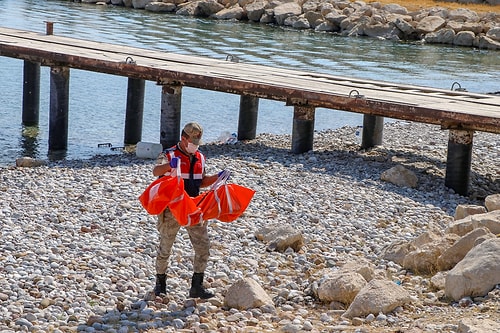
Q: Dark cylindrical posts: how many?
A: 8